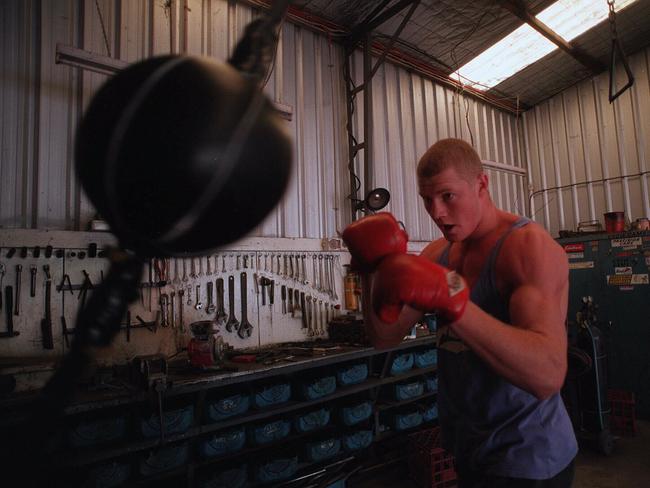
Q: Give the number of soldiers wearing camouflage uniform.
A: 0